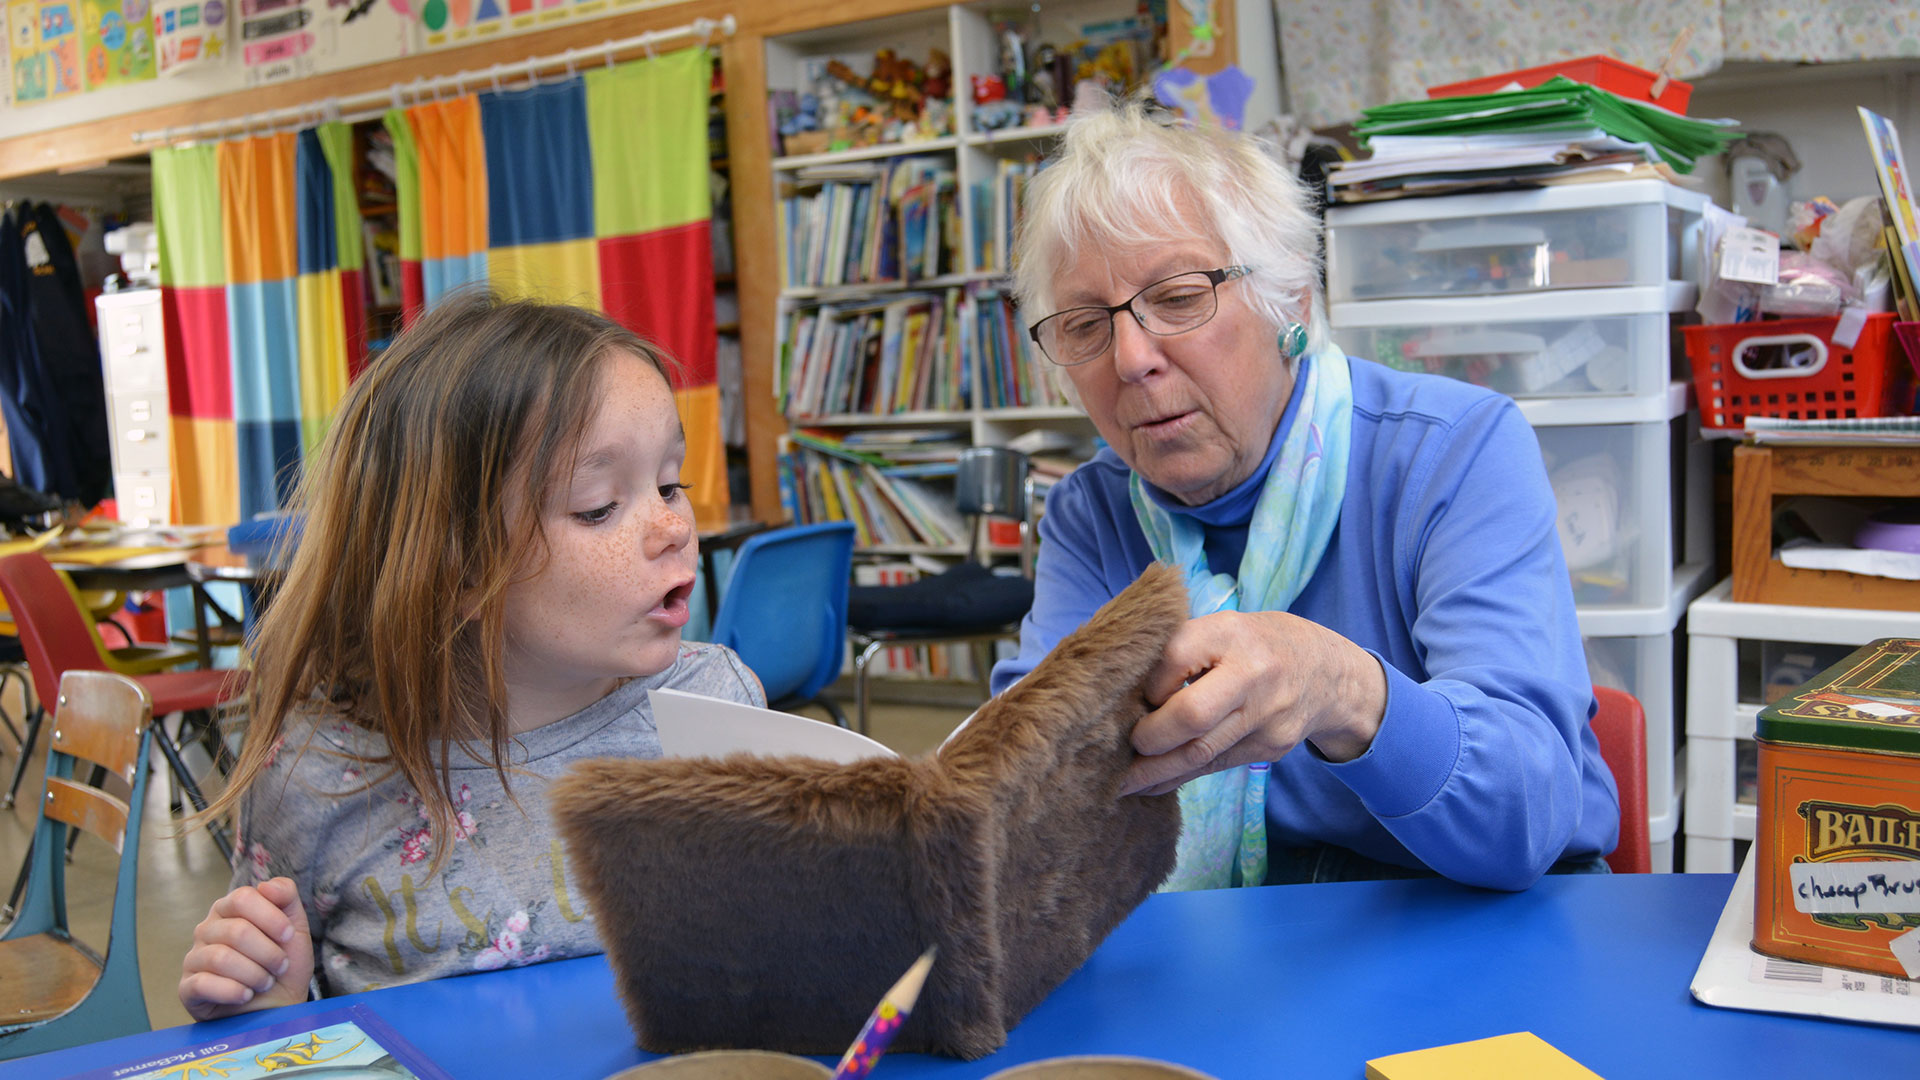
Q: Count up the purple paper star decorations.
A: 1